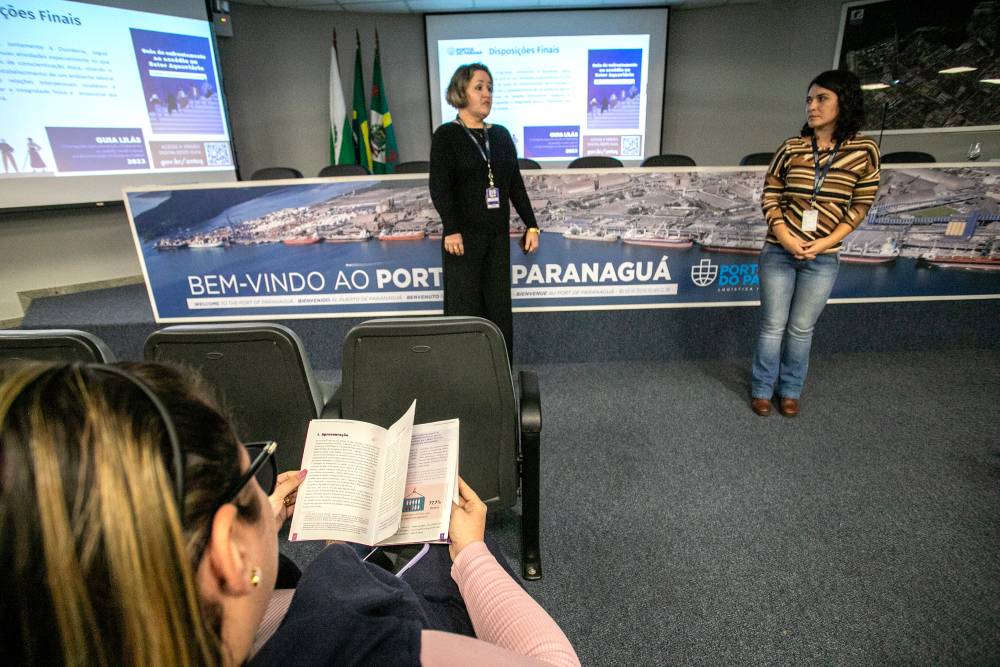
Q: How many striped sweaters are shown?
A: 1